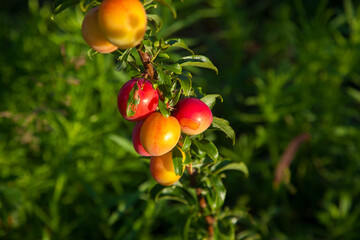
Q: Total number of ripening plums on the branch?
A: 7